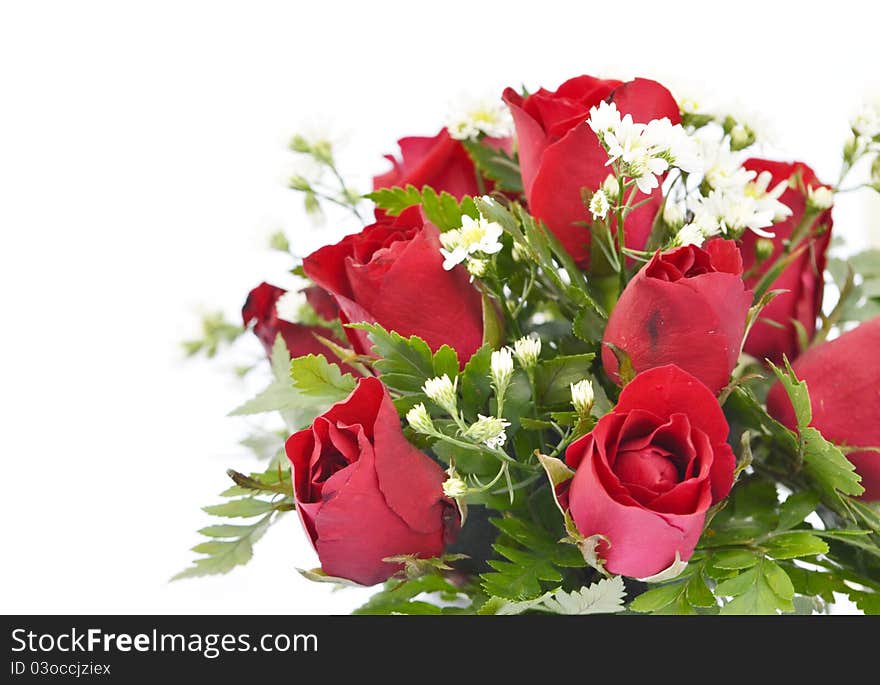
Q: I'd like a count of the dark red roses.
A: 9